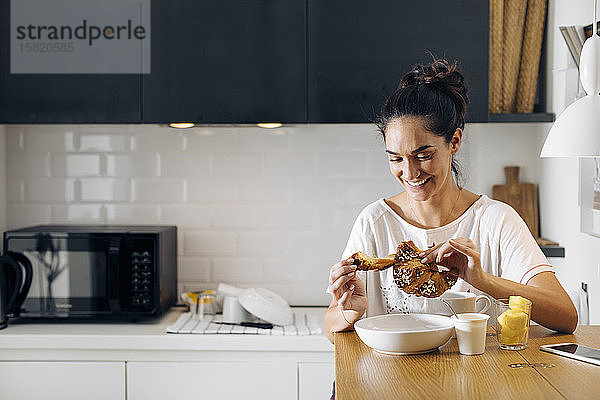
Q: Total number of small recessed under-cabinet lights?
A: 2